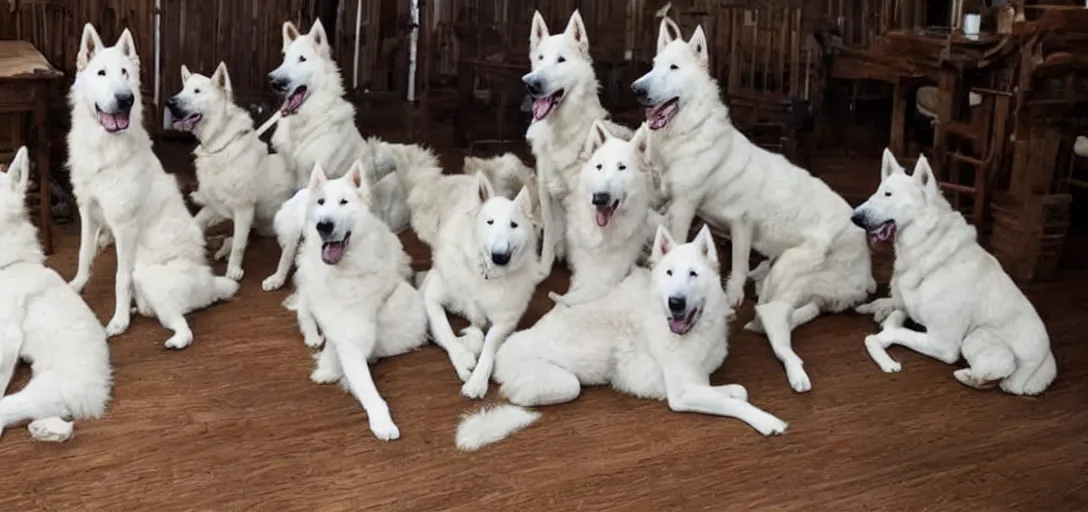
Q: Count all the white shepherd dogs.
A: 11